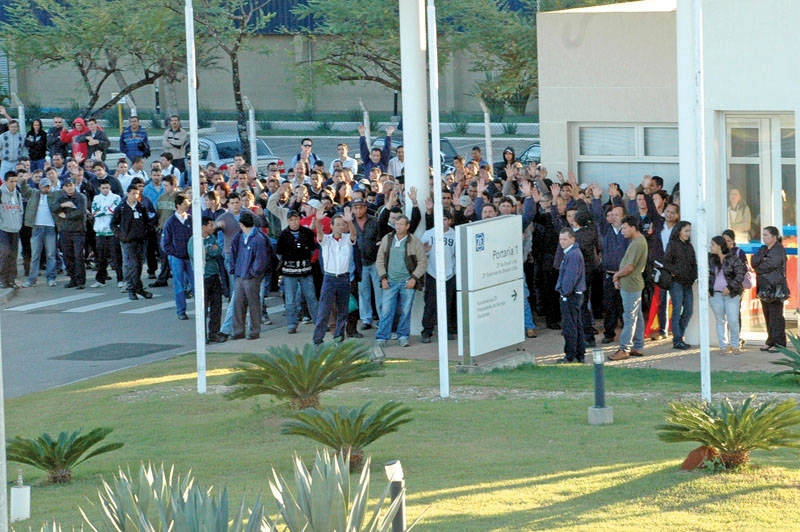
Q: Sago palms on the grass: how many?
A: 4